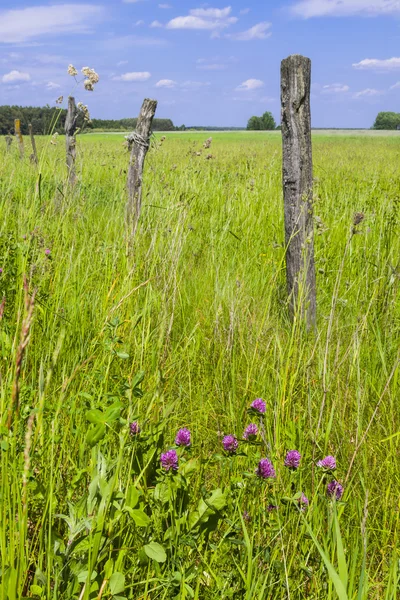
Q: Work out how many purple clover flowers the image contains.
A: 11